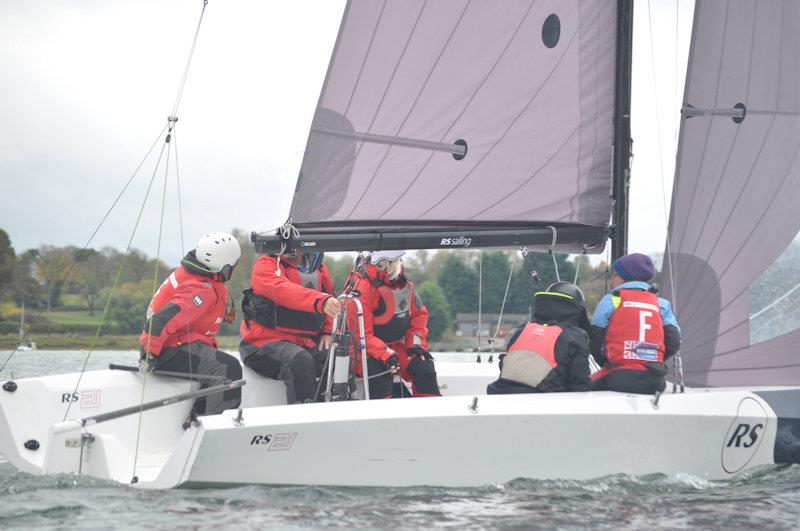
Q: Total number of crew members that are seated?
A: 5